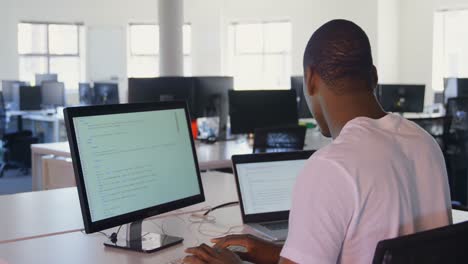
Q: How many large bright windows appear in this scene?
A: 4